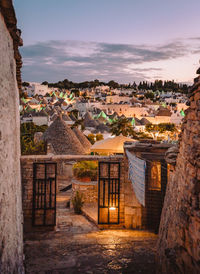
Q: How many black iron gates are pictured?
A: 2